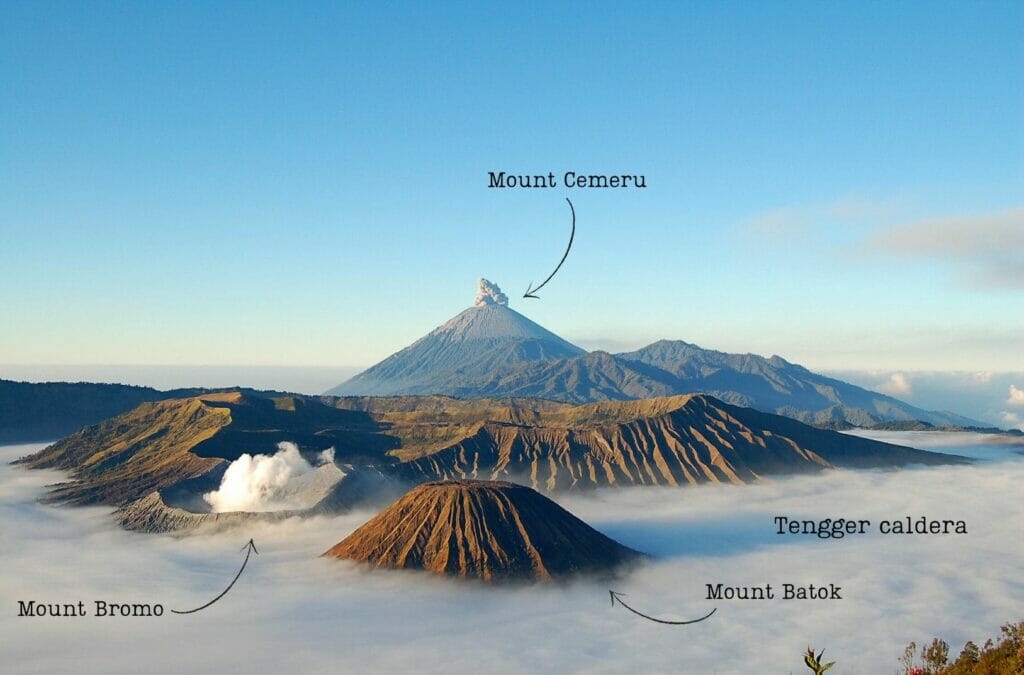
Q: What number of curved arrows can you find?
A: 3